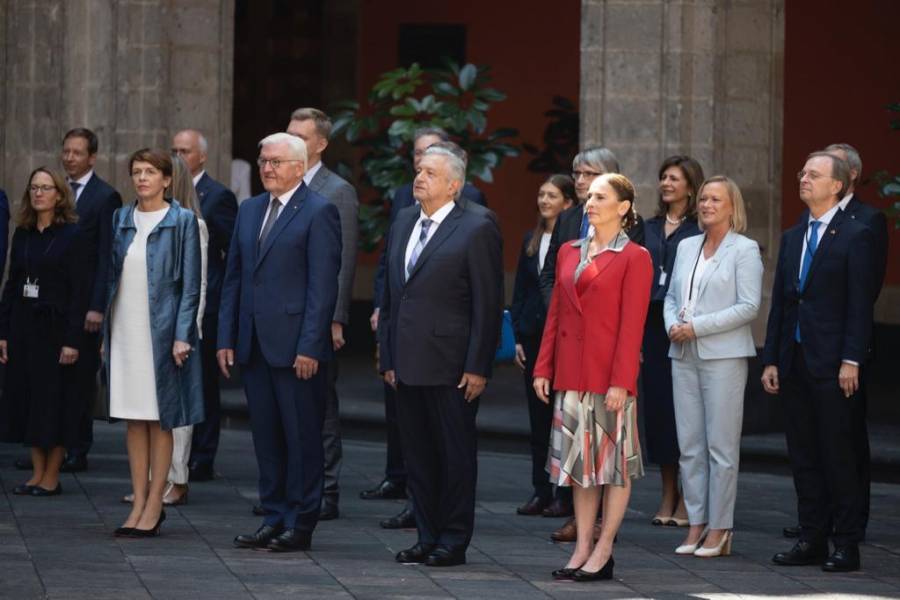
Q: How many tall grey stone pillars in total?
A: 2